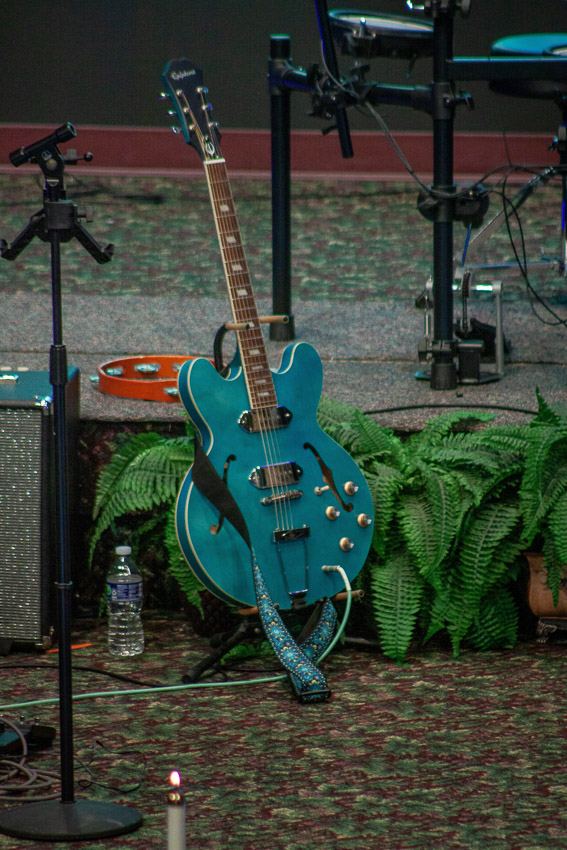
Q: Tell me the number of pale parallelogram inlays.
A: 9